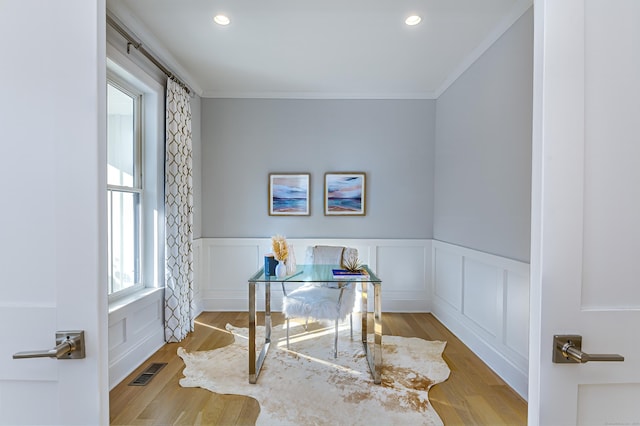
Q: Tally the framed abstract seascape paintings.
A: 2